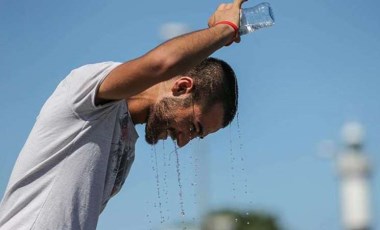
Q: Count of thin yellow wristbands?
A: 0